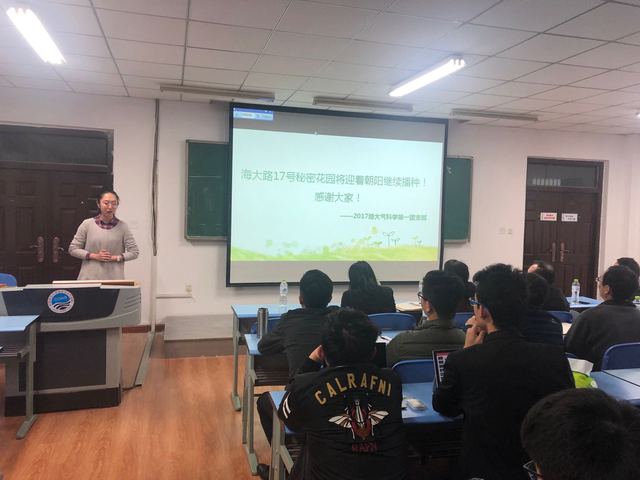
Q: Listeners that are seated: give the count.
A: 11